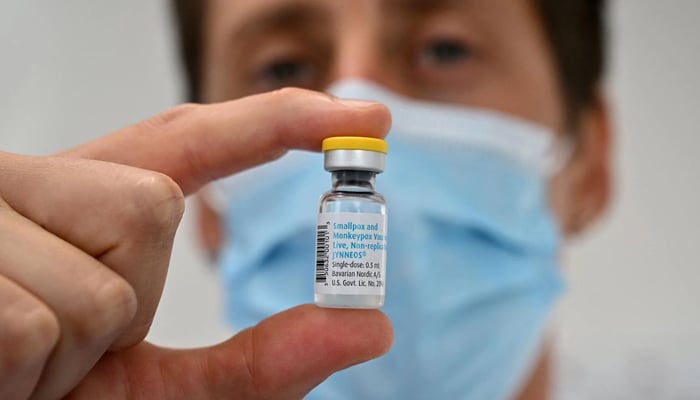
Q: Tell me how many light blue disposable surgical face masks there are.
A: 1